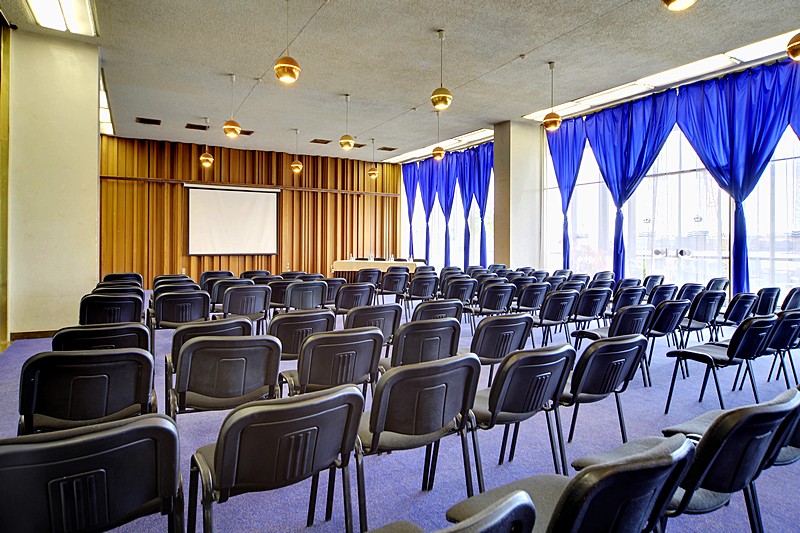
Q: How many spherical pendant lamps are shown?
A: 11